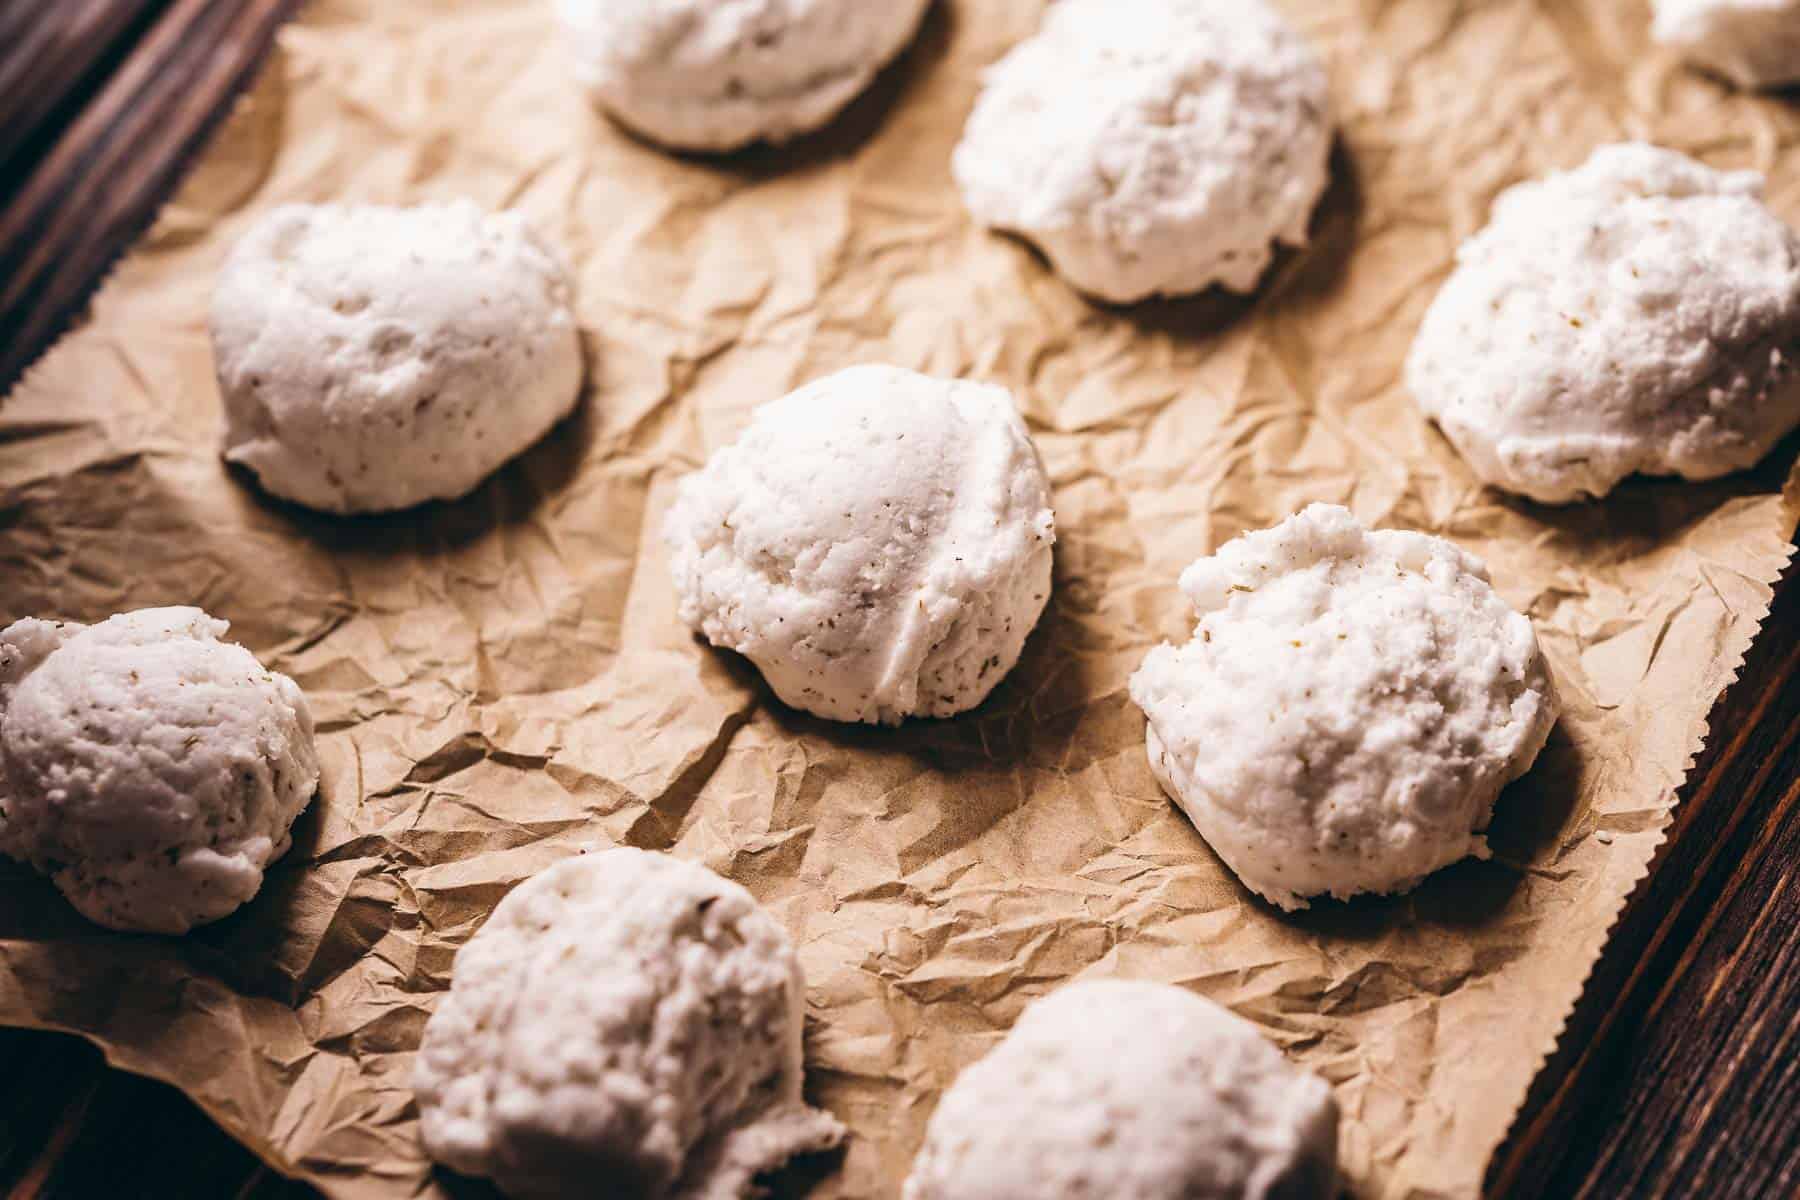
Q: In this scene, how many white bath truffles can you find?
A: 10